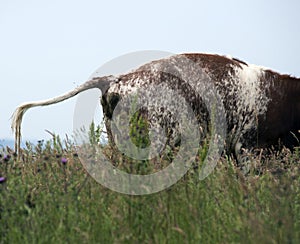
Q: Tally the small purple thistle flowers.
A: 3